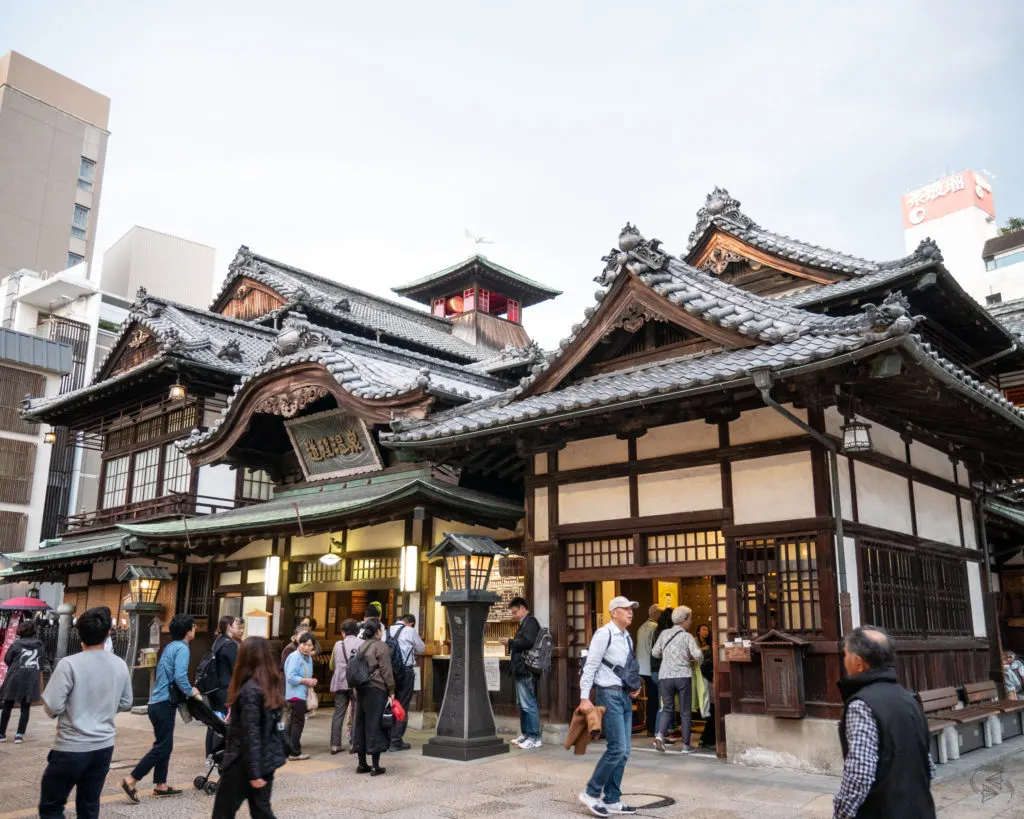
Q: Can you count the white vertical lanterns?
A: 2